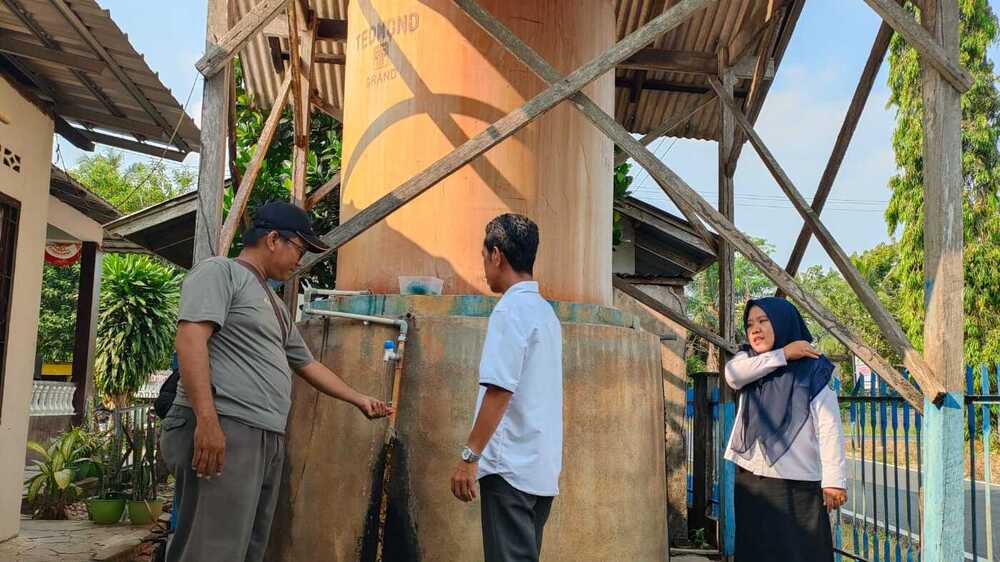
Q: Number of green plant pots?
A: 2